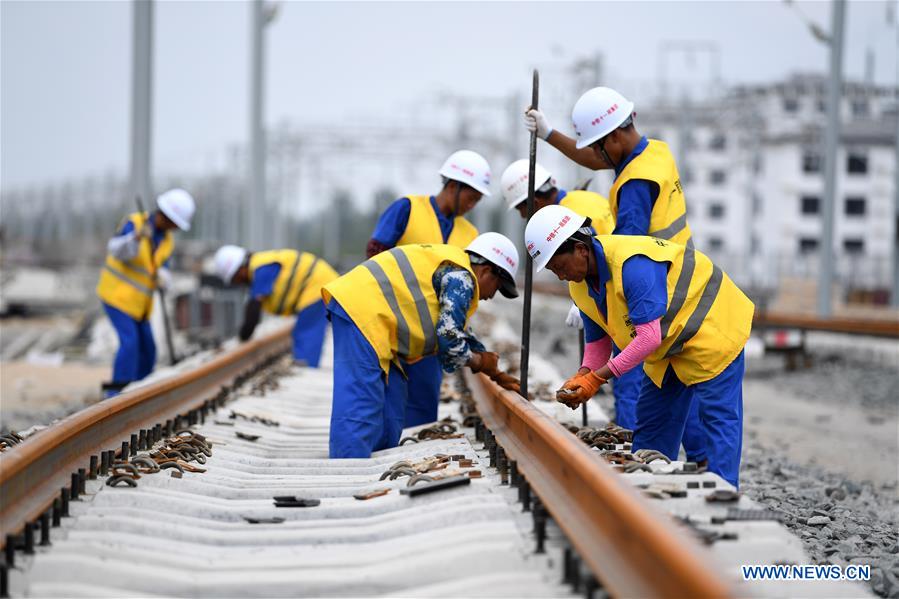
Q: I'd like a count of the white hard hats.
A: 7